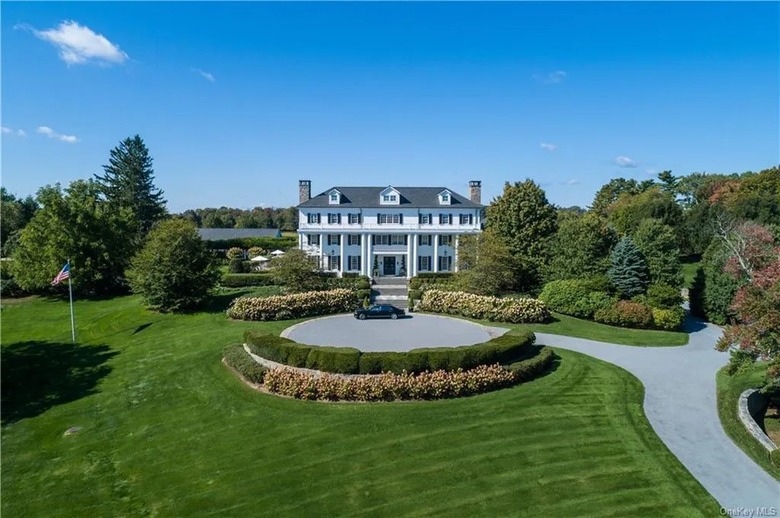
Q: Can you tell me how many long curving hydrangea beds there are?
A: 3